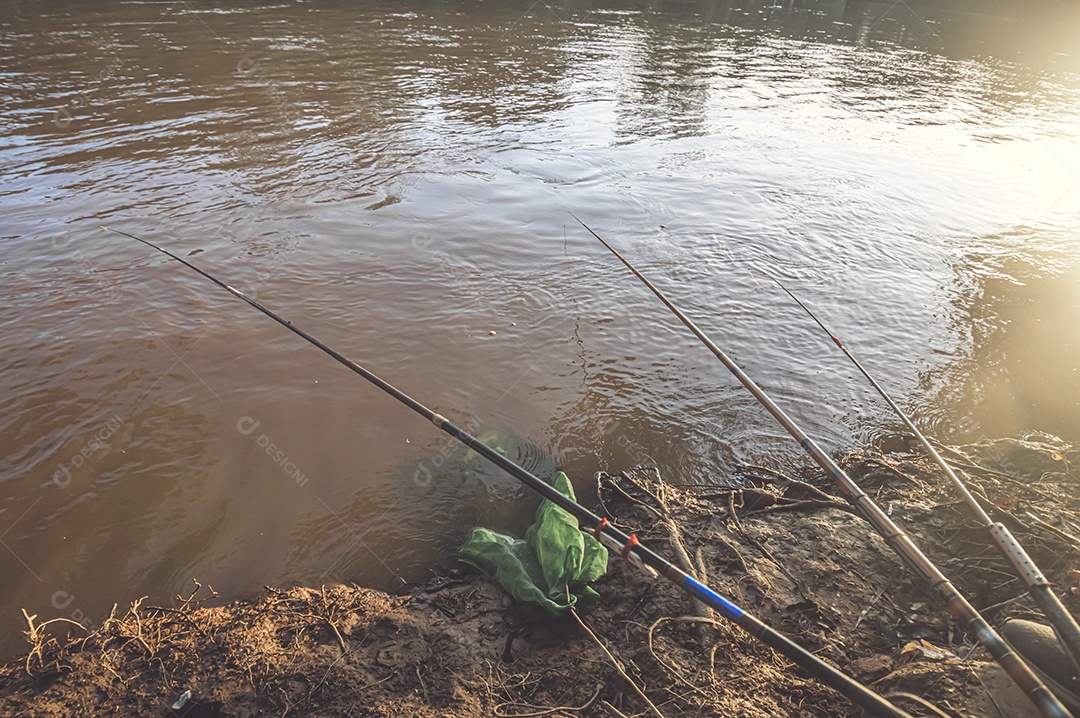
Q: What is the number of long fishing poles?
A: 3